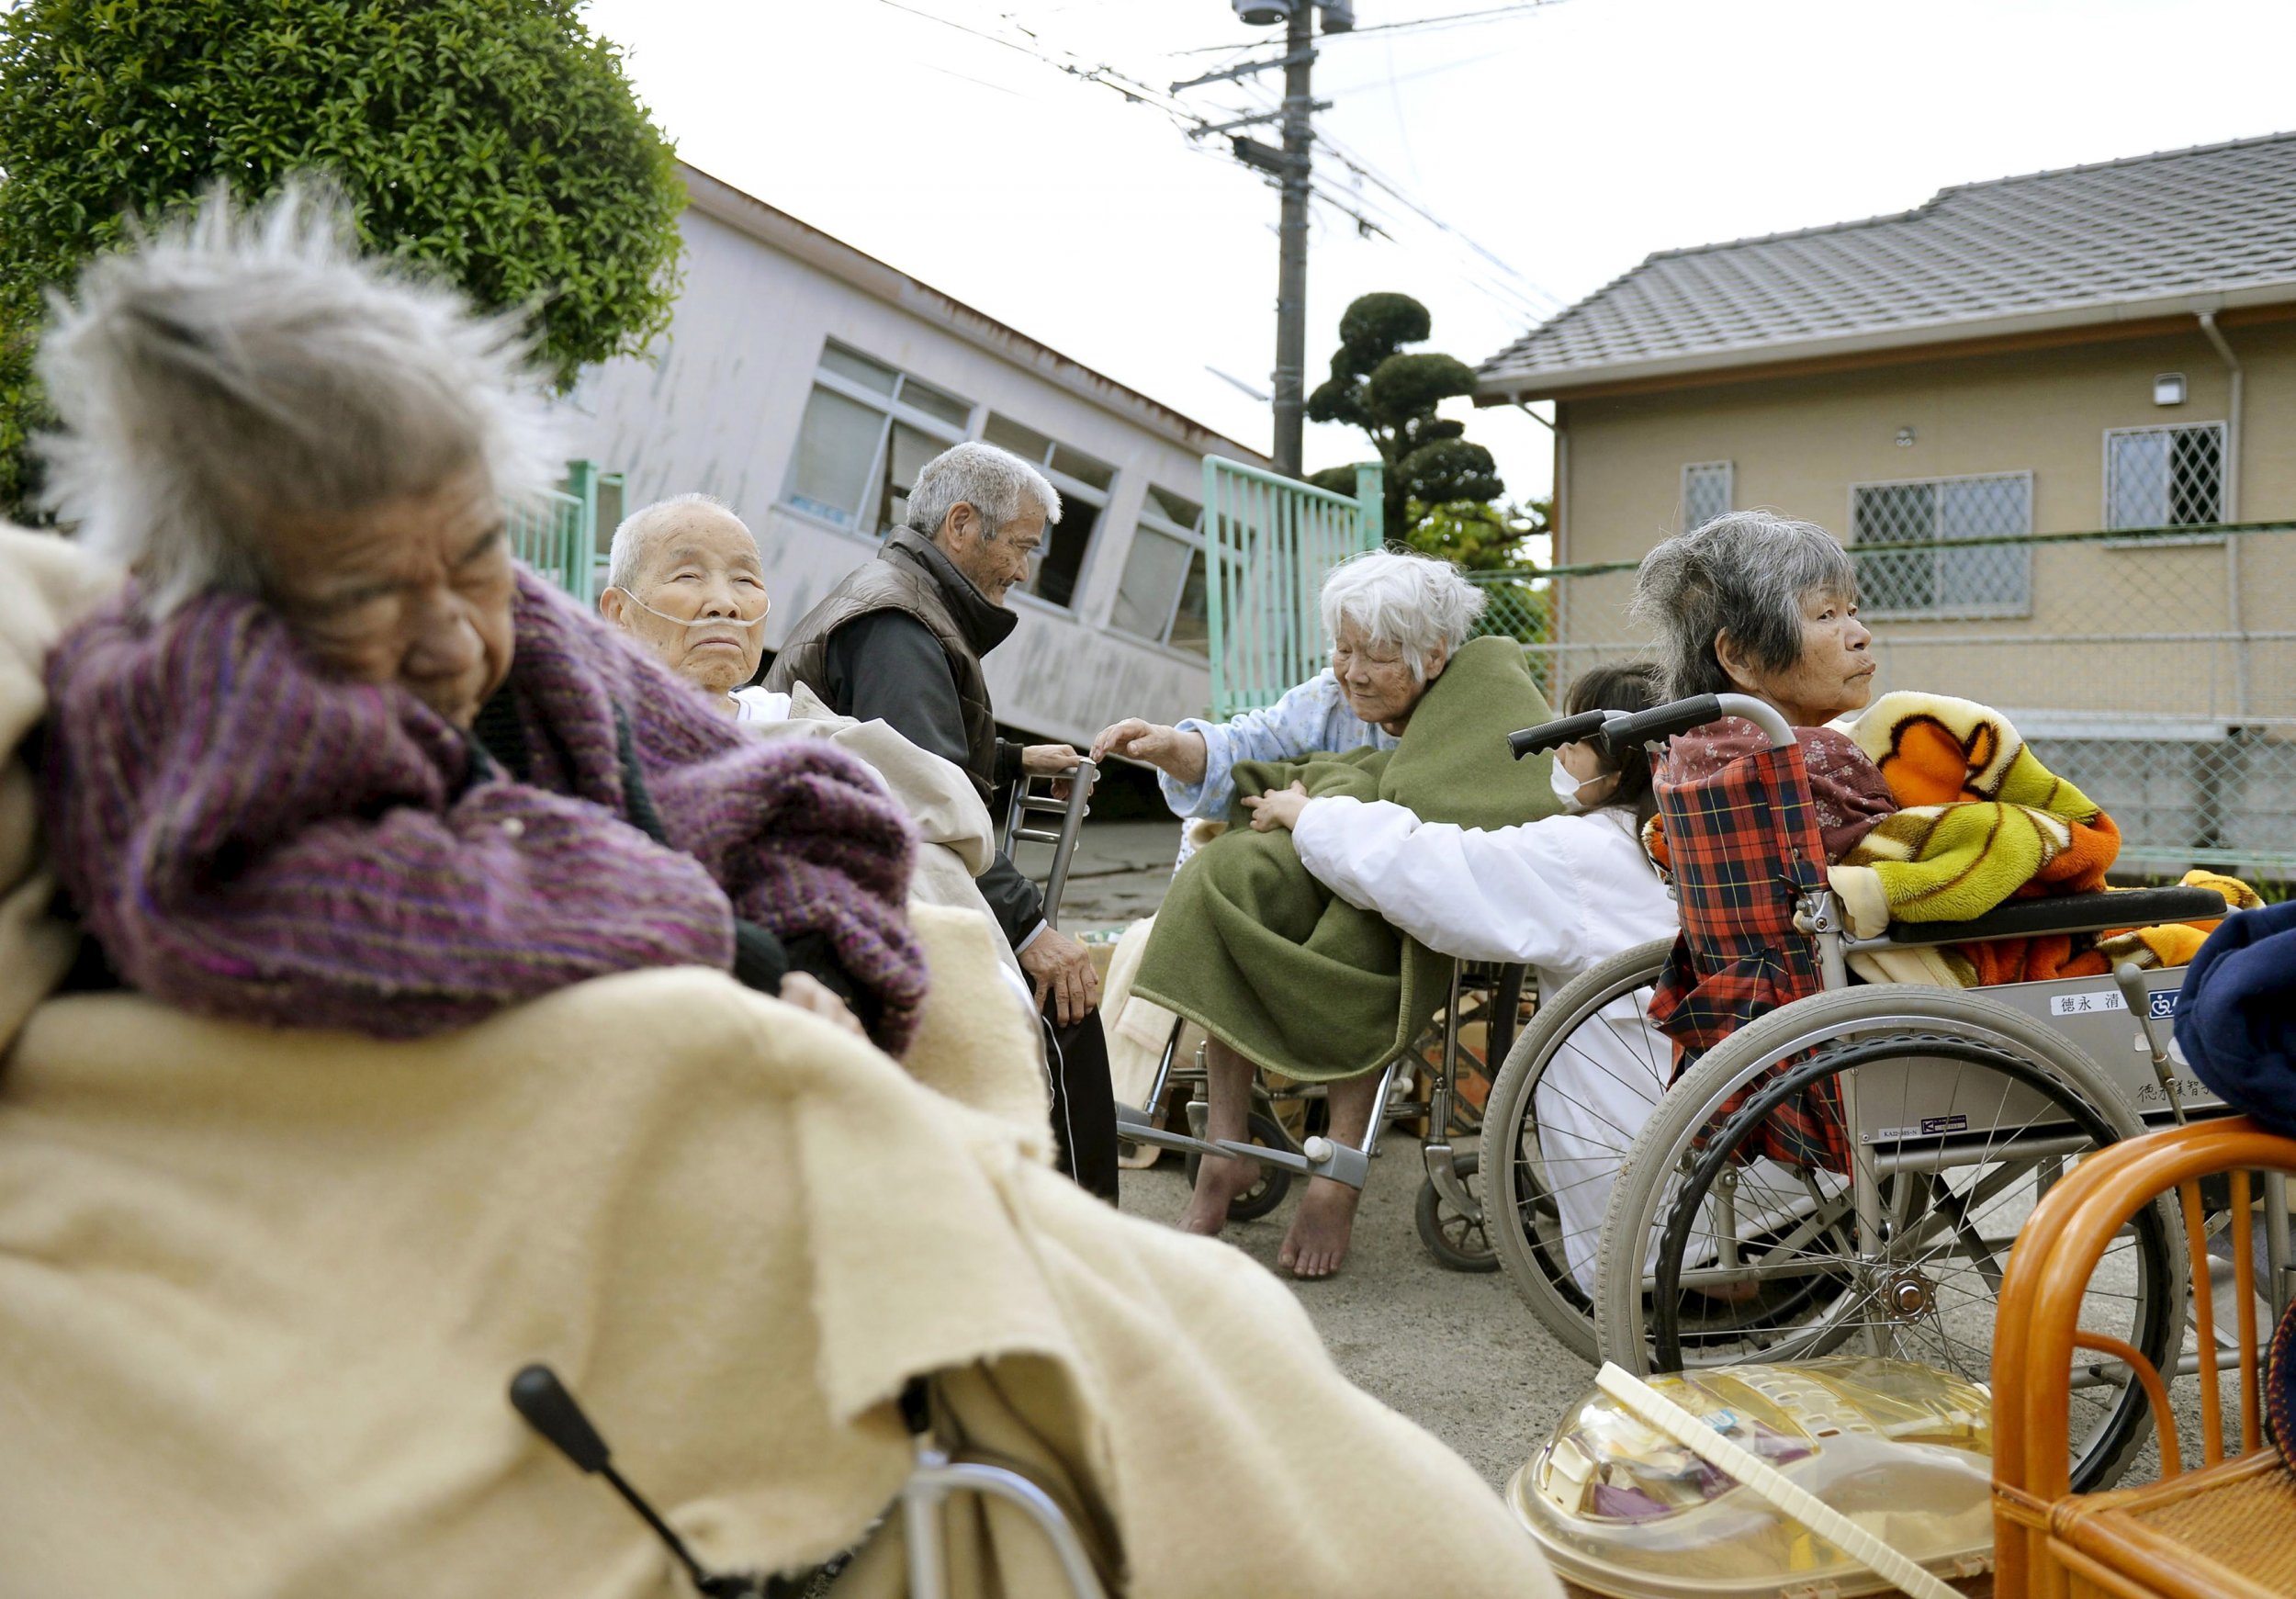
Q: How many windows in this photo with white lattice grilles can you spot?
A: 3